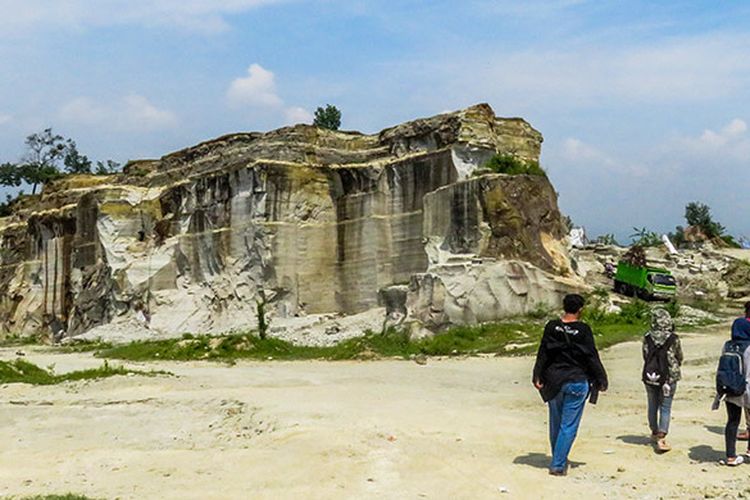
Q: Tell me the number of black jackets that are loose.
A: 1